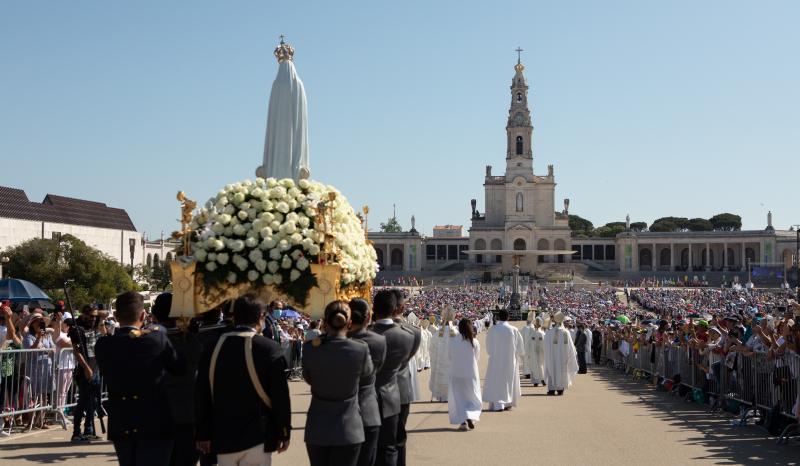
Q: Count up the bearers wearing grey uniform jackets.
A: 4